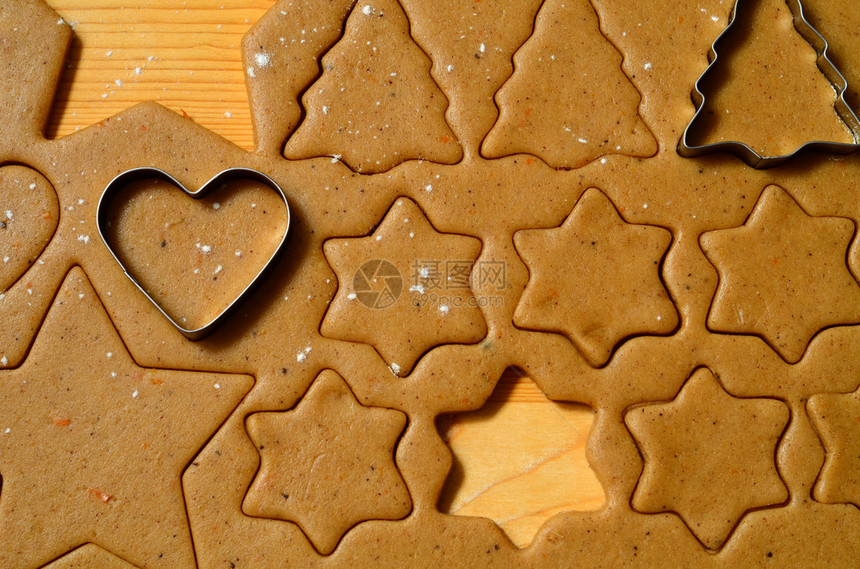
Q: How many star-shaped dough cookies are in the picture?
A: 7